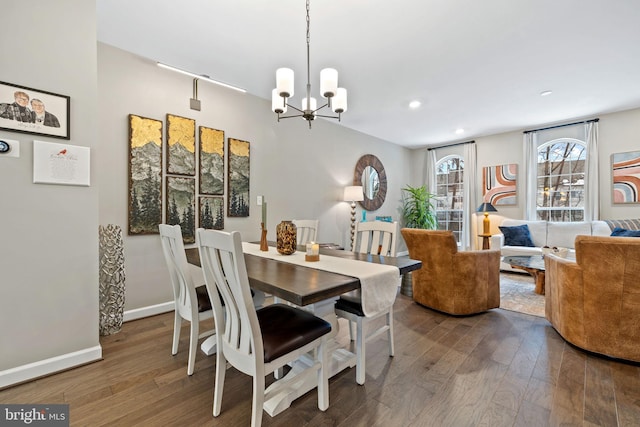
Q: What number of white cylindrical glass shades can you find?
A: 5